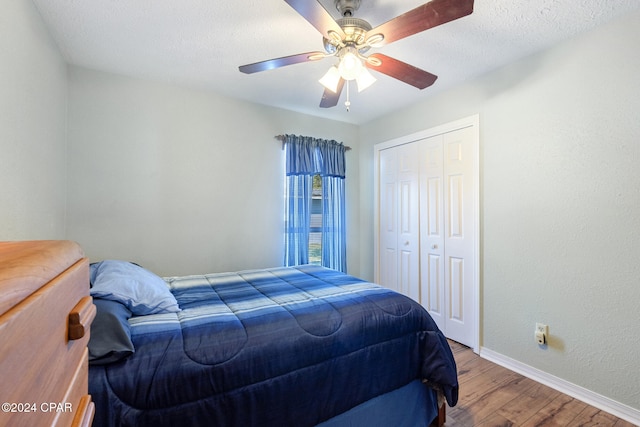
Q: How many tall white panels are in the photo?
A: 4